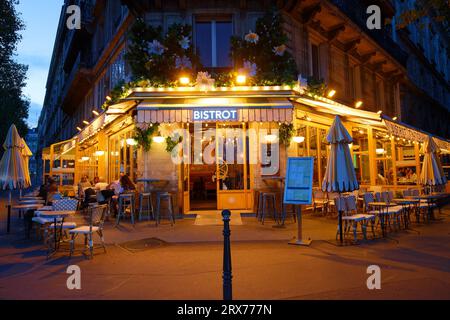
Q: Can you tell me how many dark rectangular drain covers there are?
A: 1